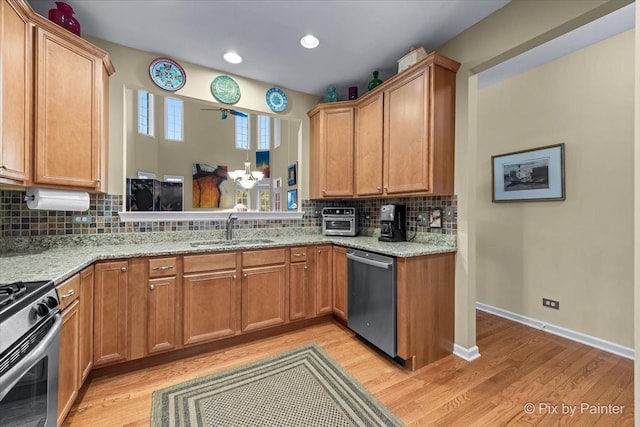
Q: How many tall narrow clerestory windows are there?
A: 5